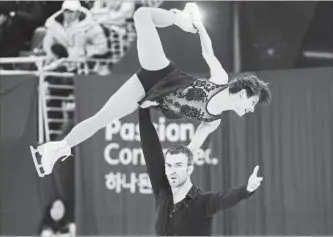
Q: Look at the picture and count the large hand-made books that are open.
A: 0